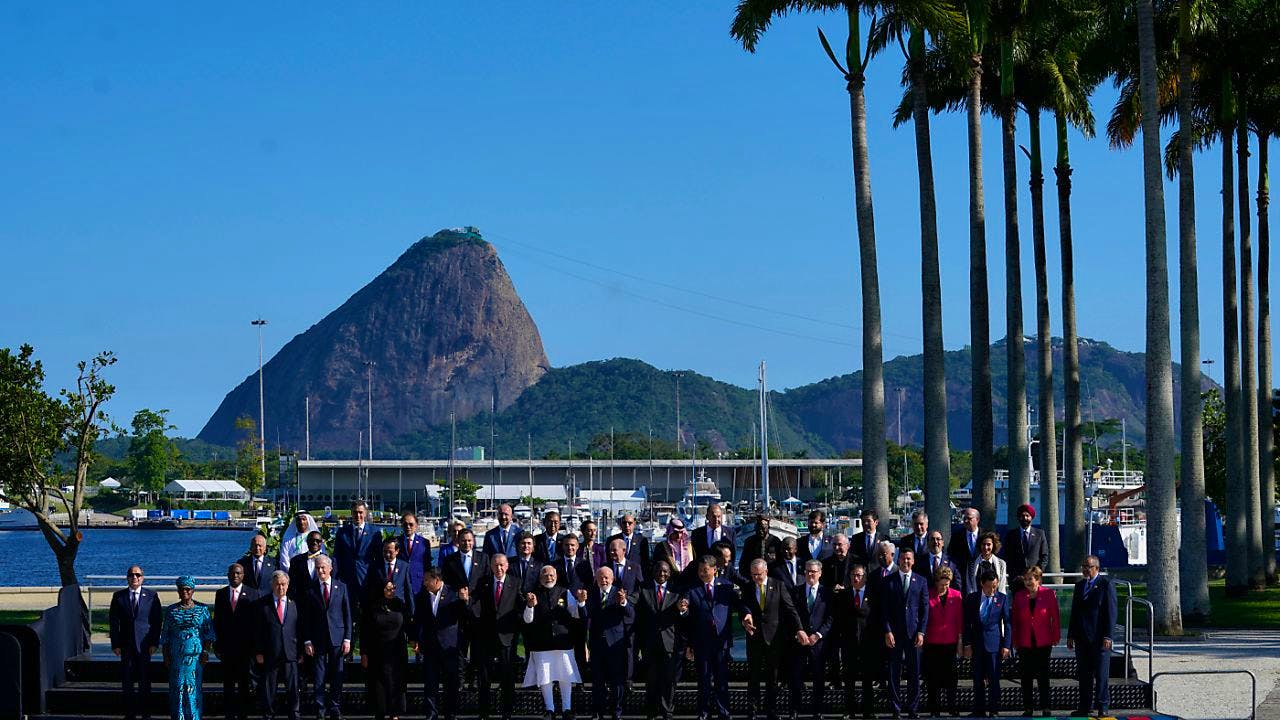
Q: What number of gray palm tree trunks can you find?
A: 11